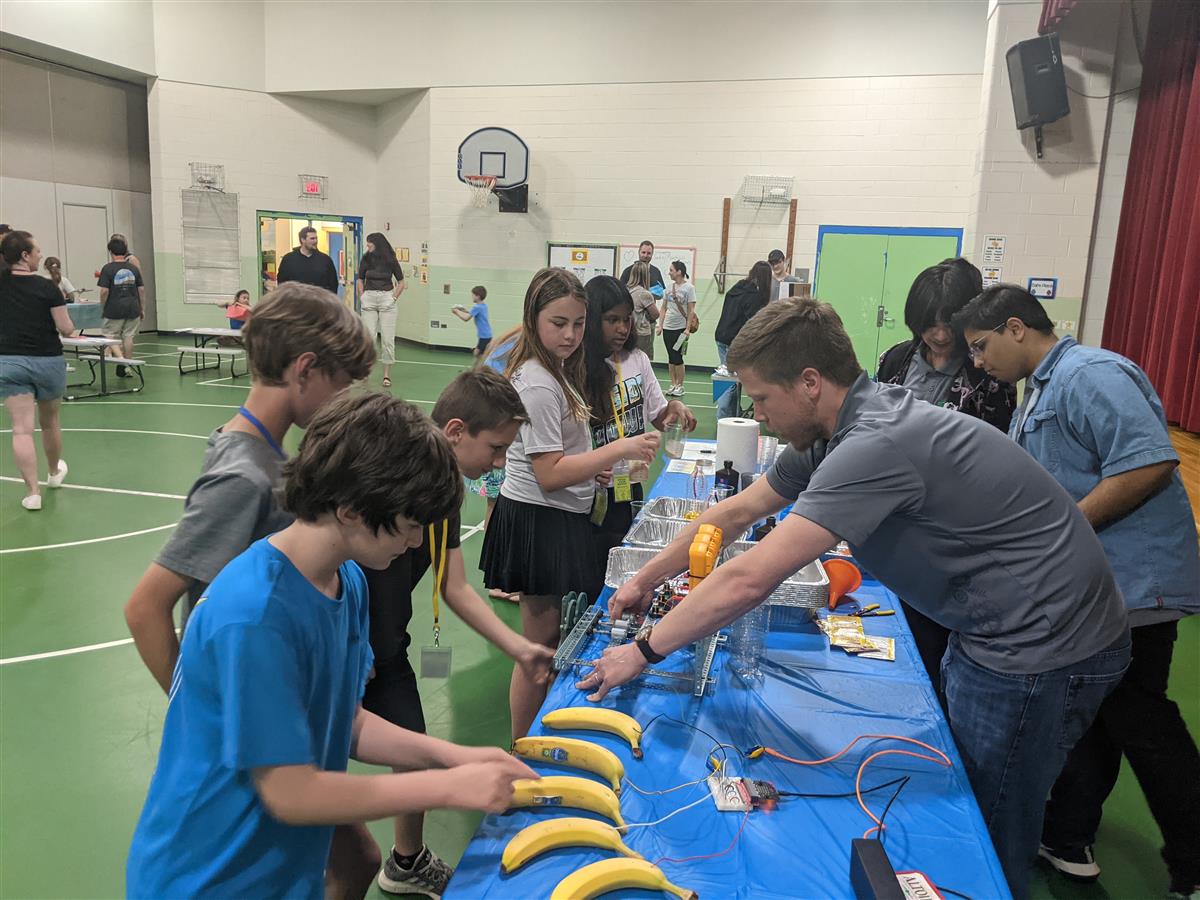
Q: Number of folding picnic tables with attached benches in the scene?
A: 2